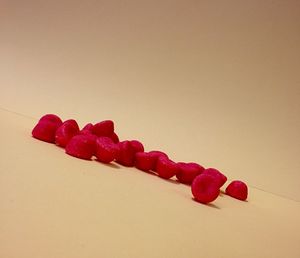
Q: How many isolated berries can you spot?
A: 1